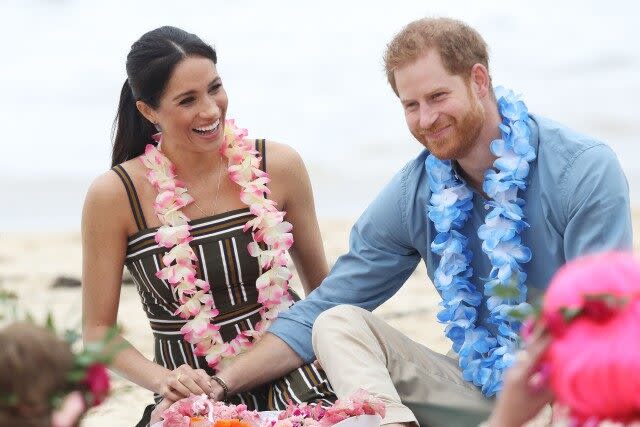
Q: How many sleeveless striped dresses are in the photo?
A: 1